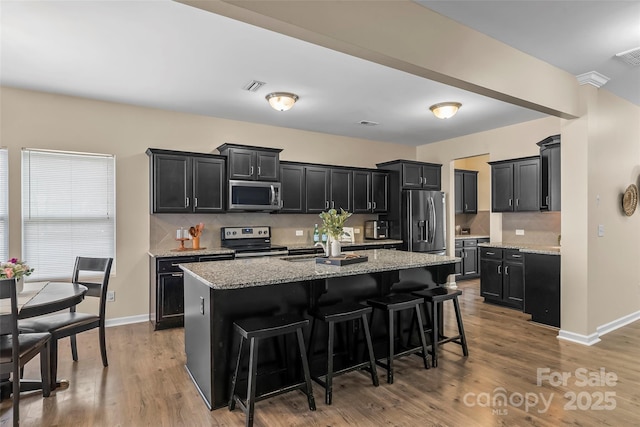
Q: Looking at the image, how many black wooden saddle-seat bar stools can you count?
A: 4